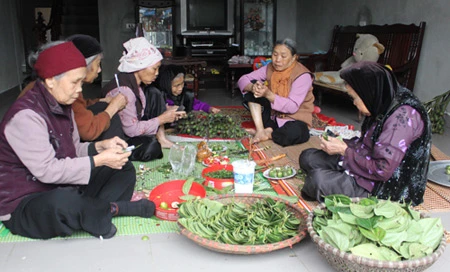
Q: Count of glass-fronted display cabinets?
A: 2